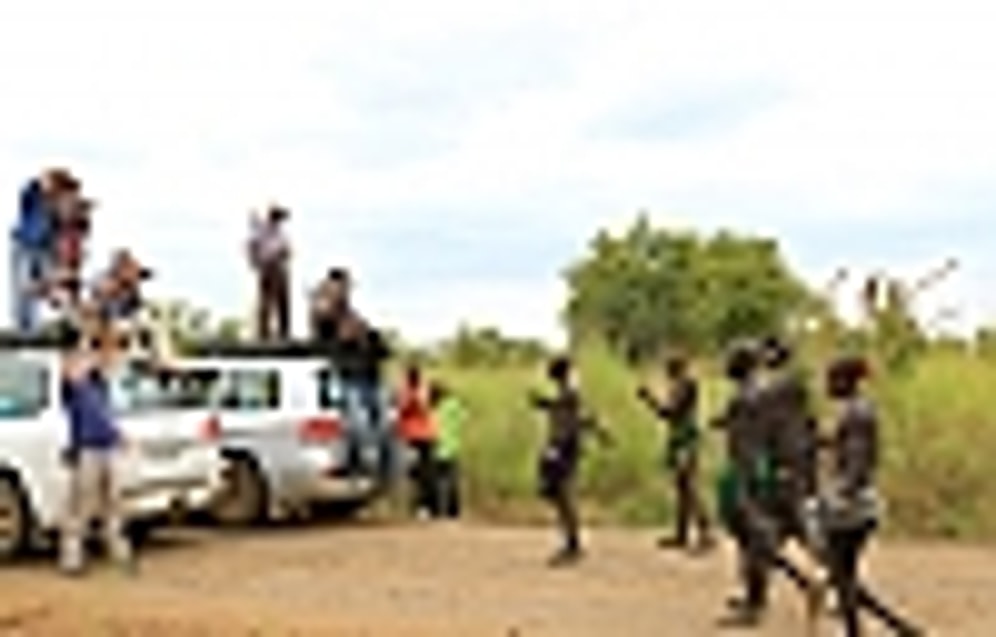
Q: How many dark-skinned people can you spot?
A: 5